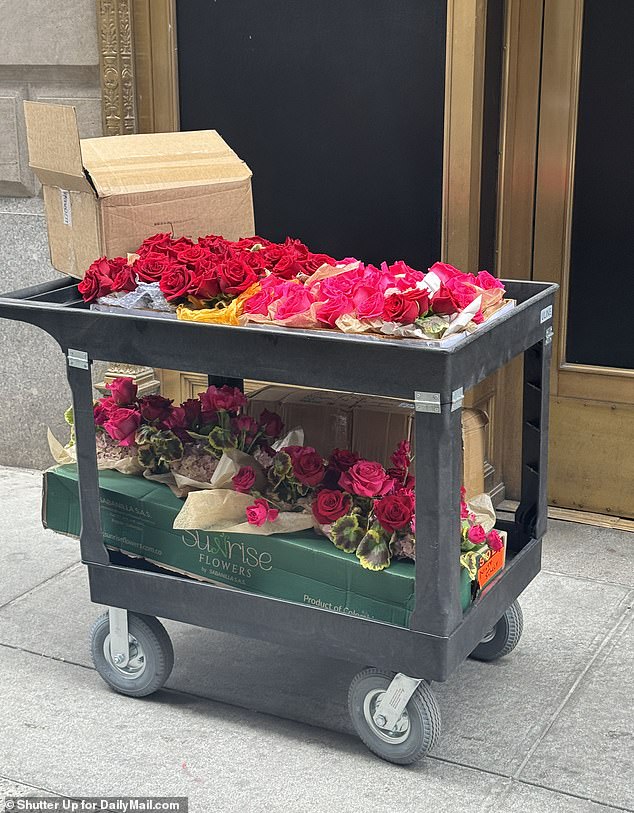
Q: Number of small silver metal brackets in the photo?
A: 4